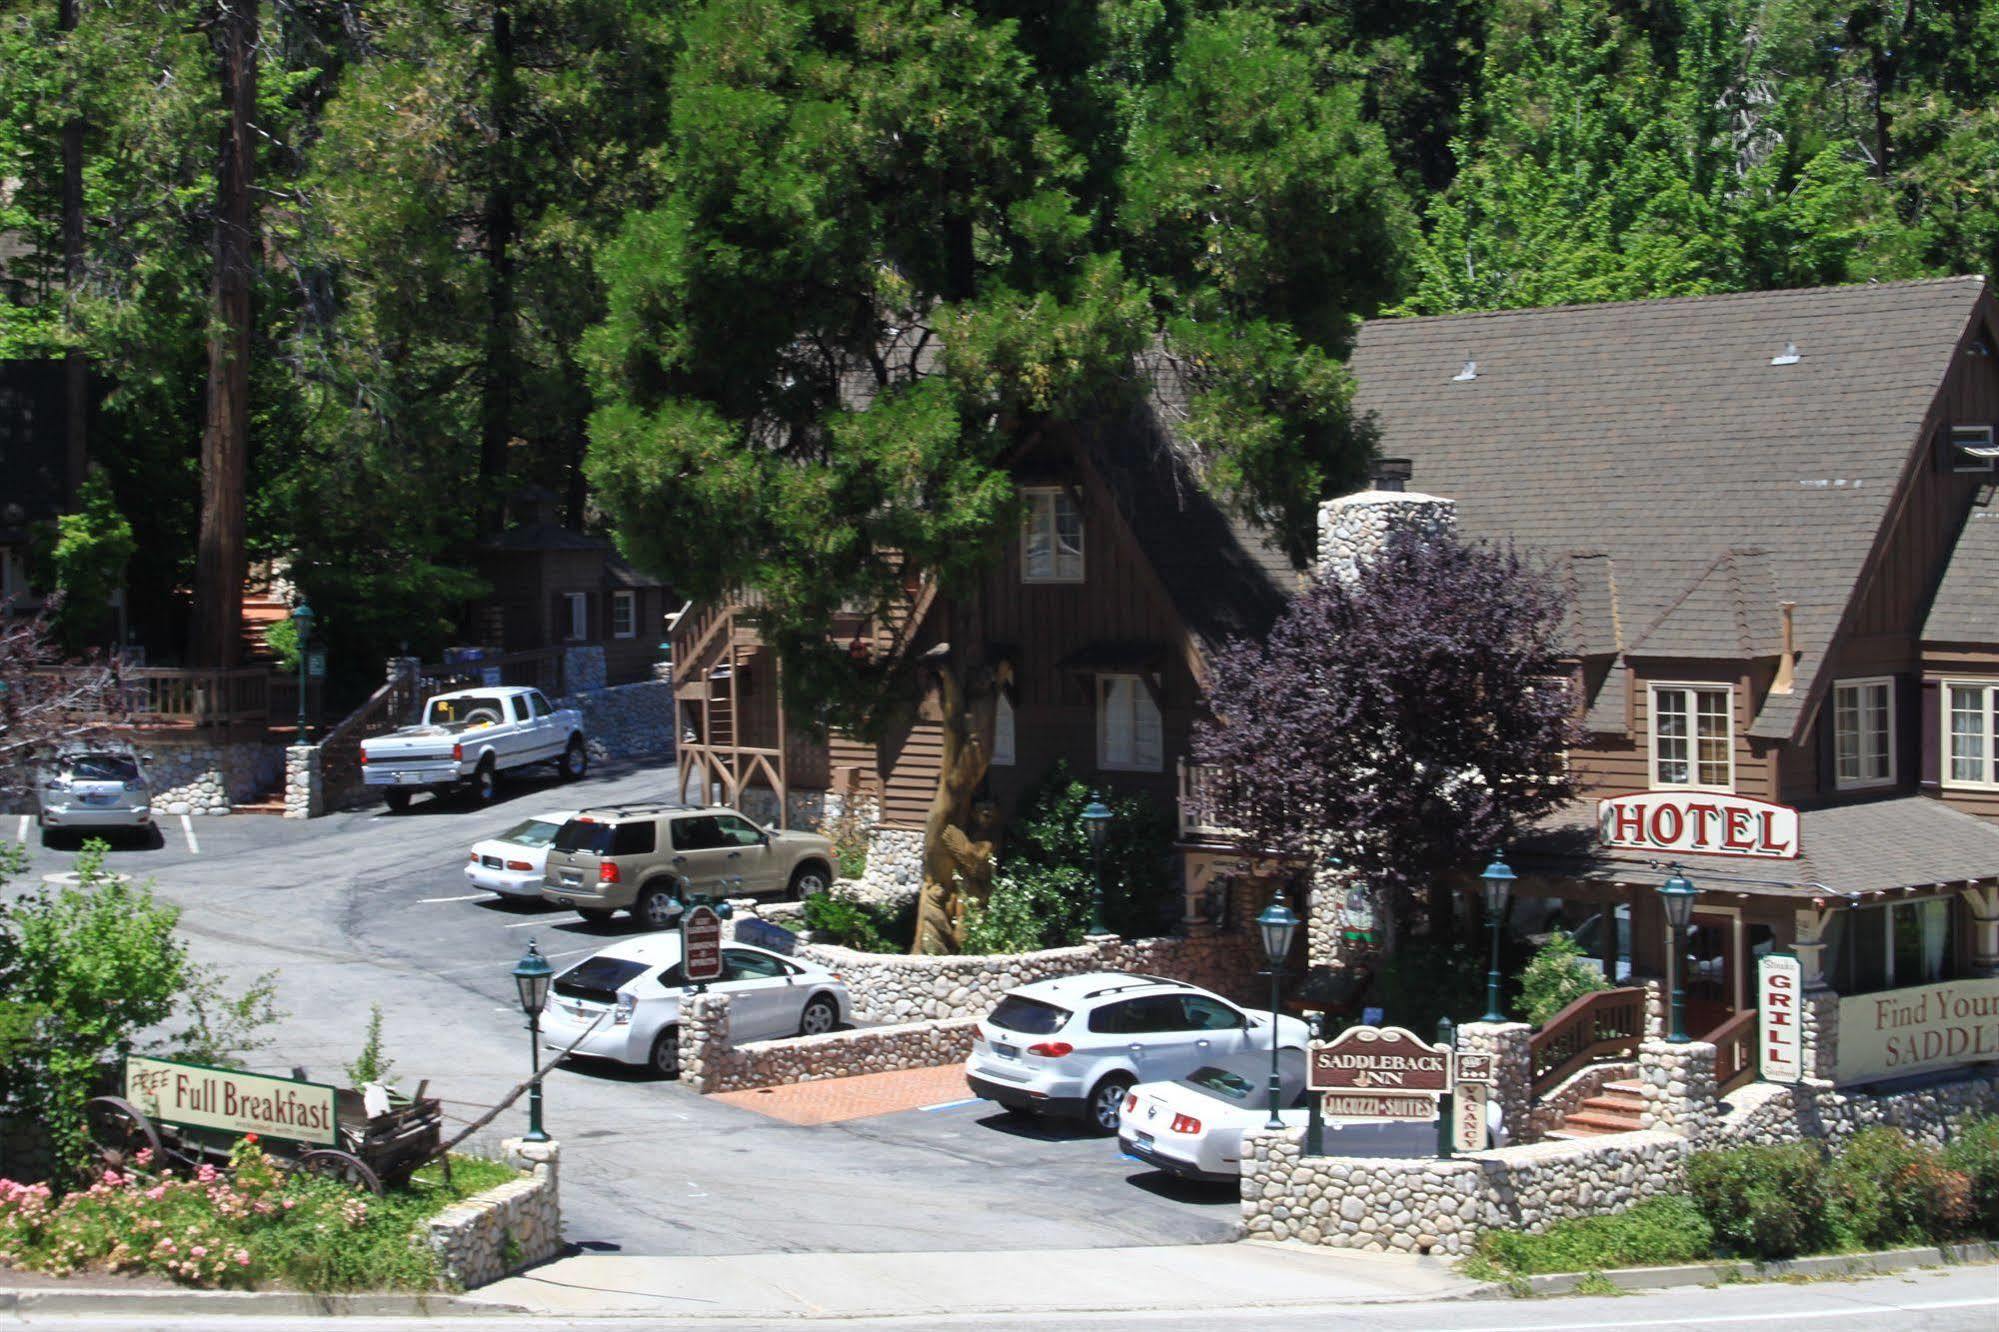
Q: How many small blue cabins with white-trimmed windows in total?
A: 0